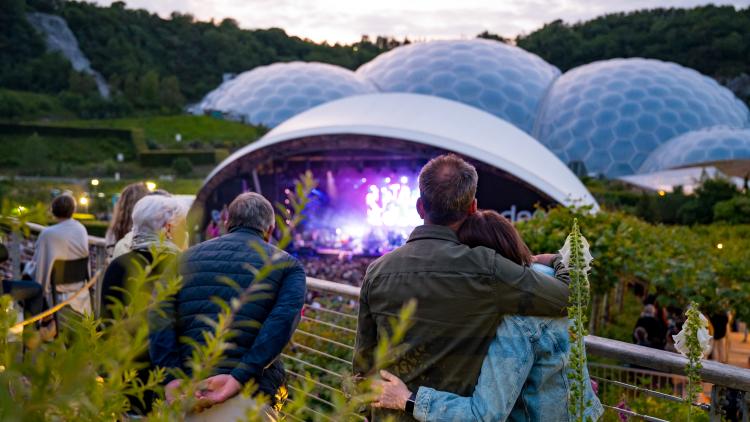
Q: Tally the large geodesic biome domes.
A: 4